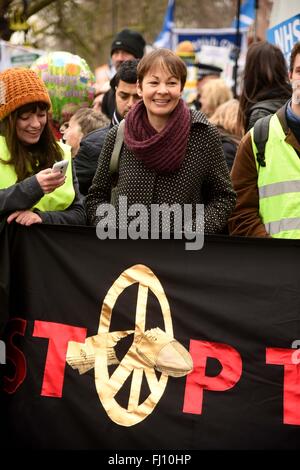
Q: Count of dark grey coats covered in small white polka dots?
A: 1